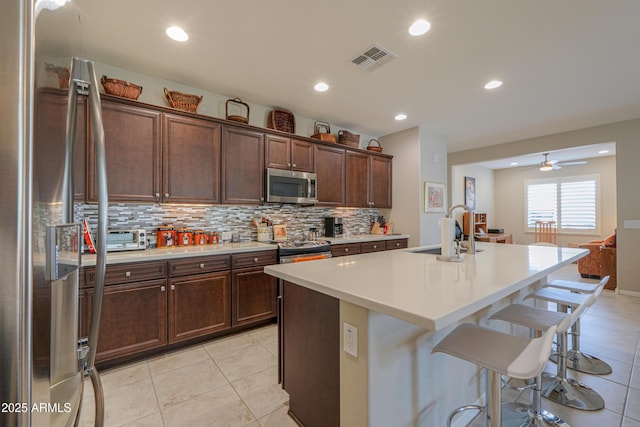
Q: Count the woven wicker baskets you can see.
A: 7